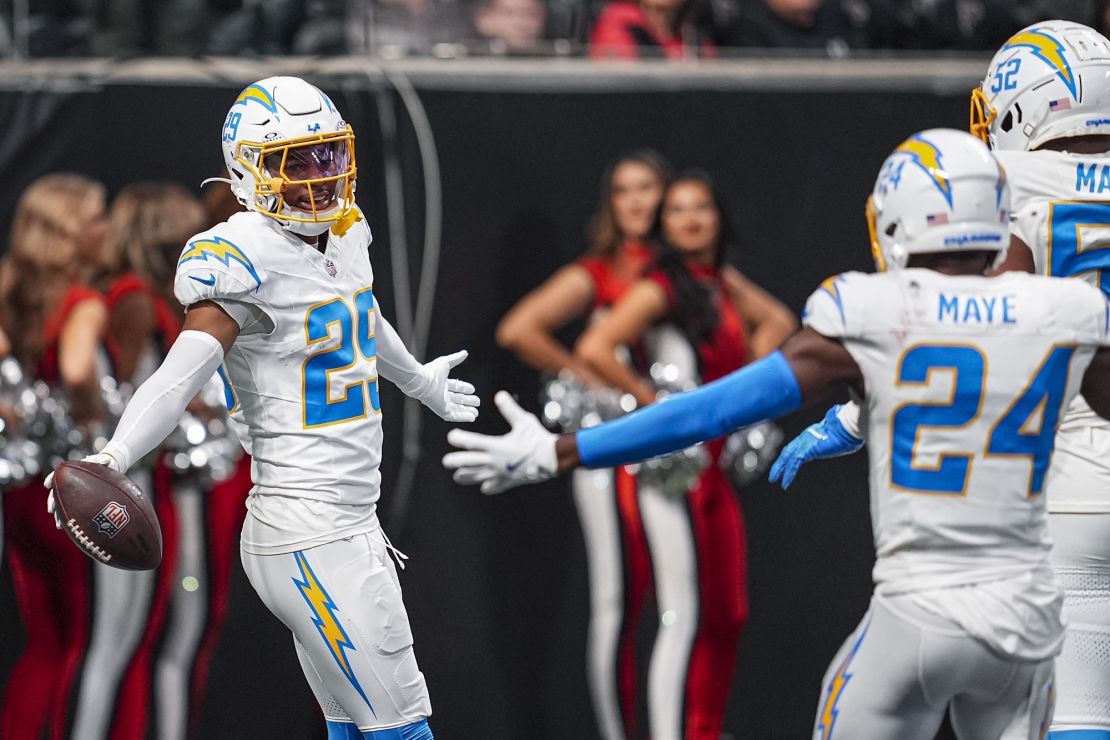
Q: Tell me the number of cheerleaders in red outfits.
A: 5